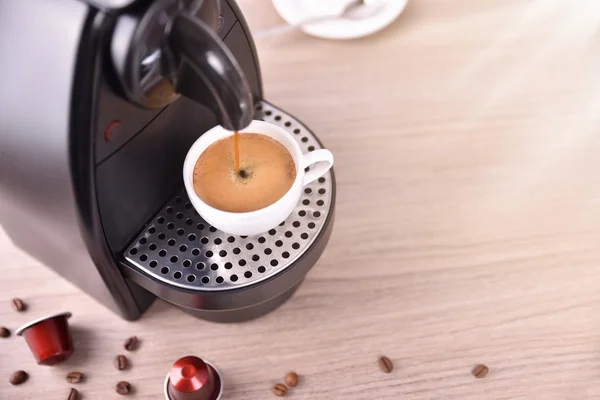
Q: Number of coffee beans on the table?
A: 12